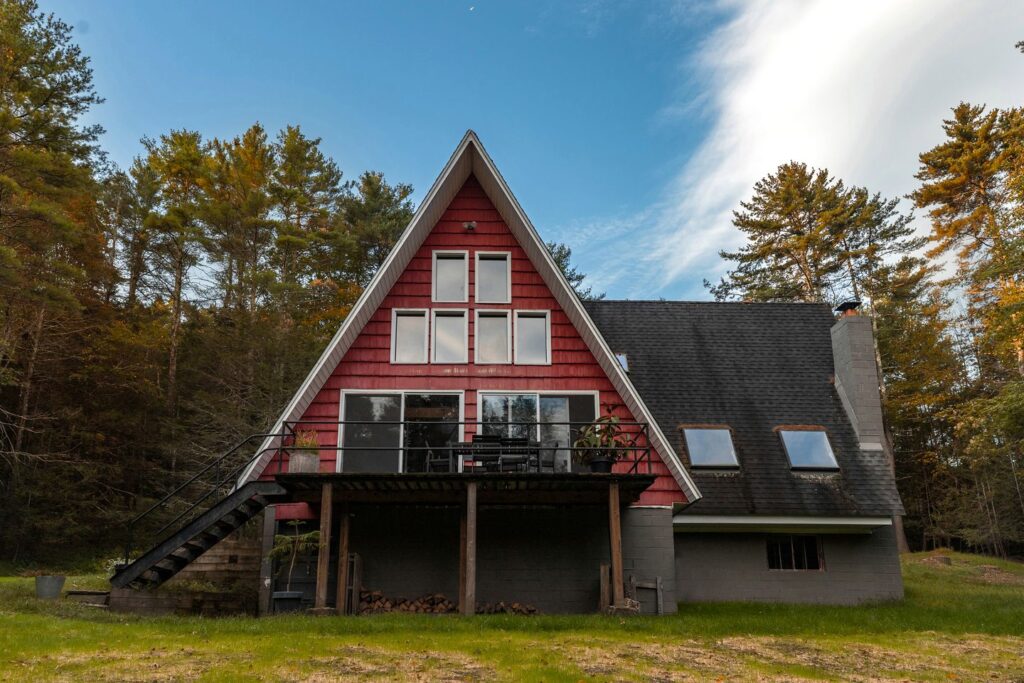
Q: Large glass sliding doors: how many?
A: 2